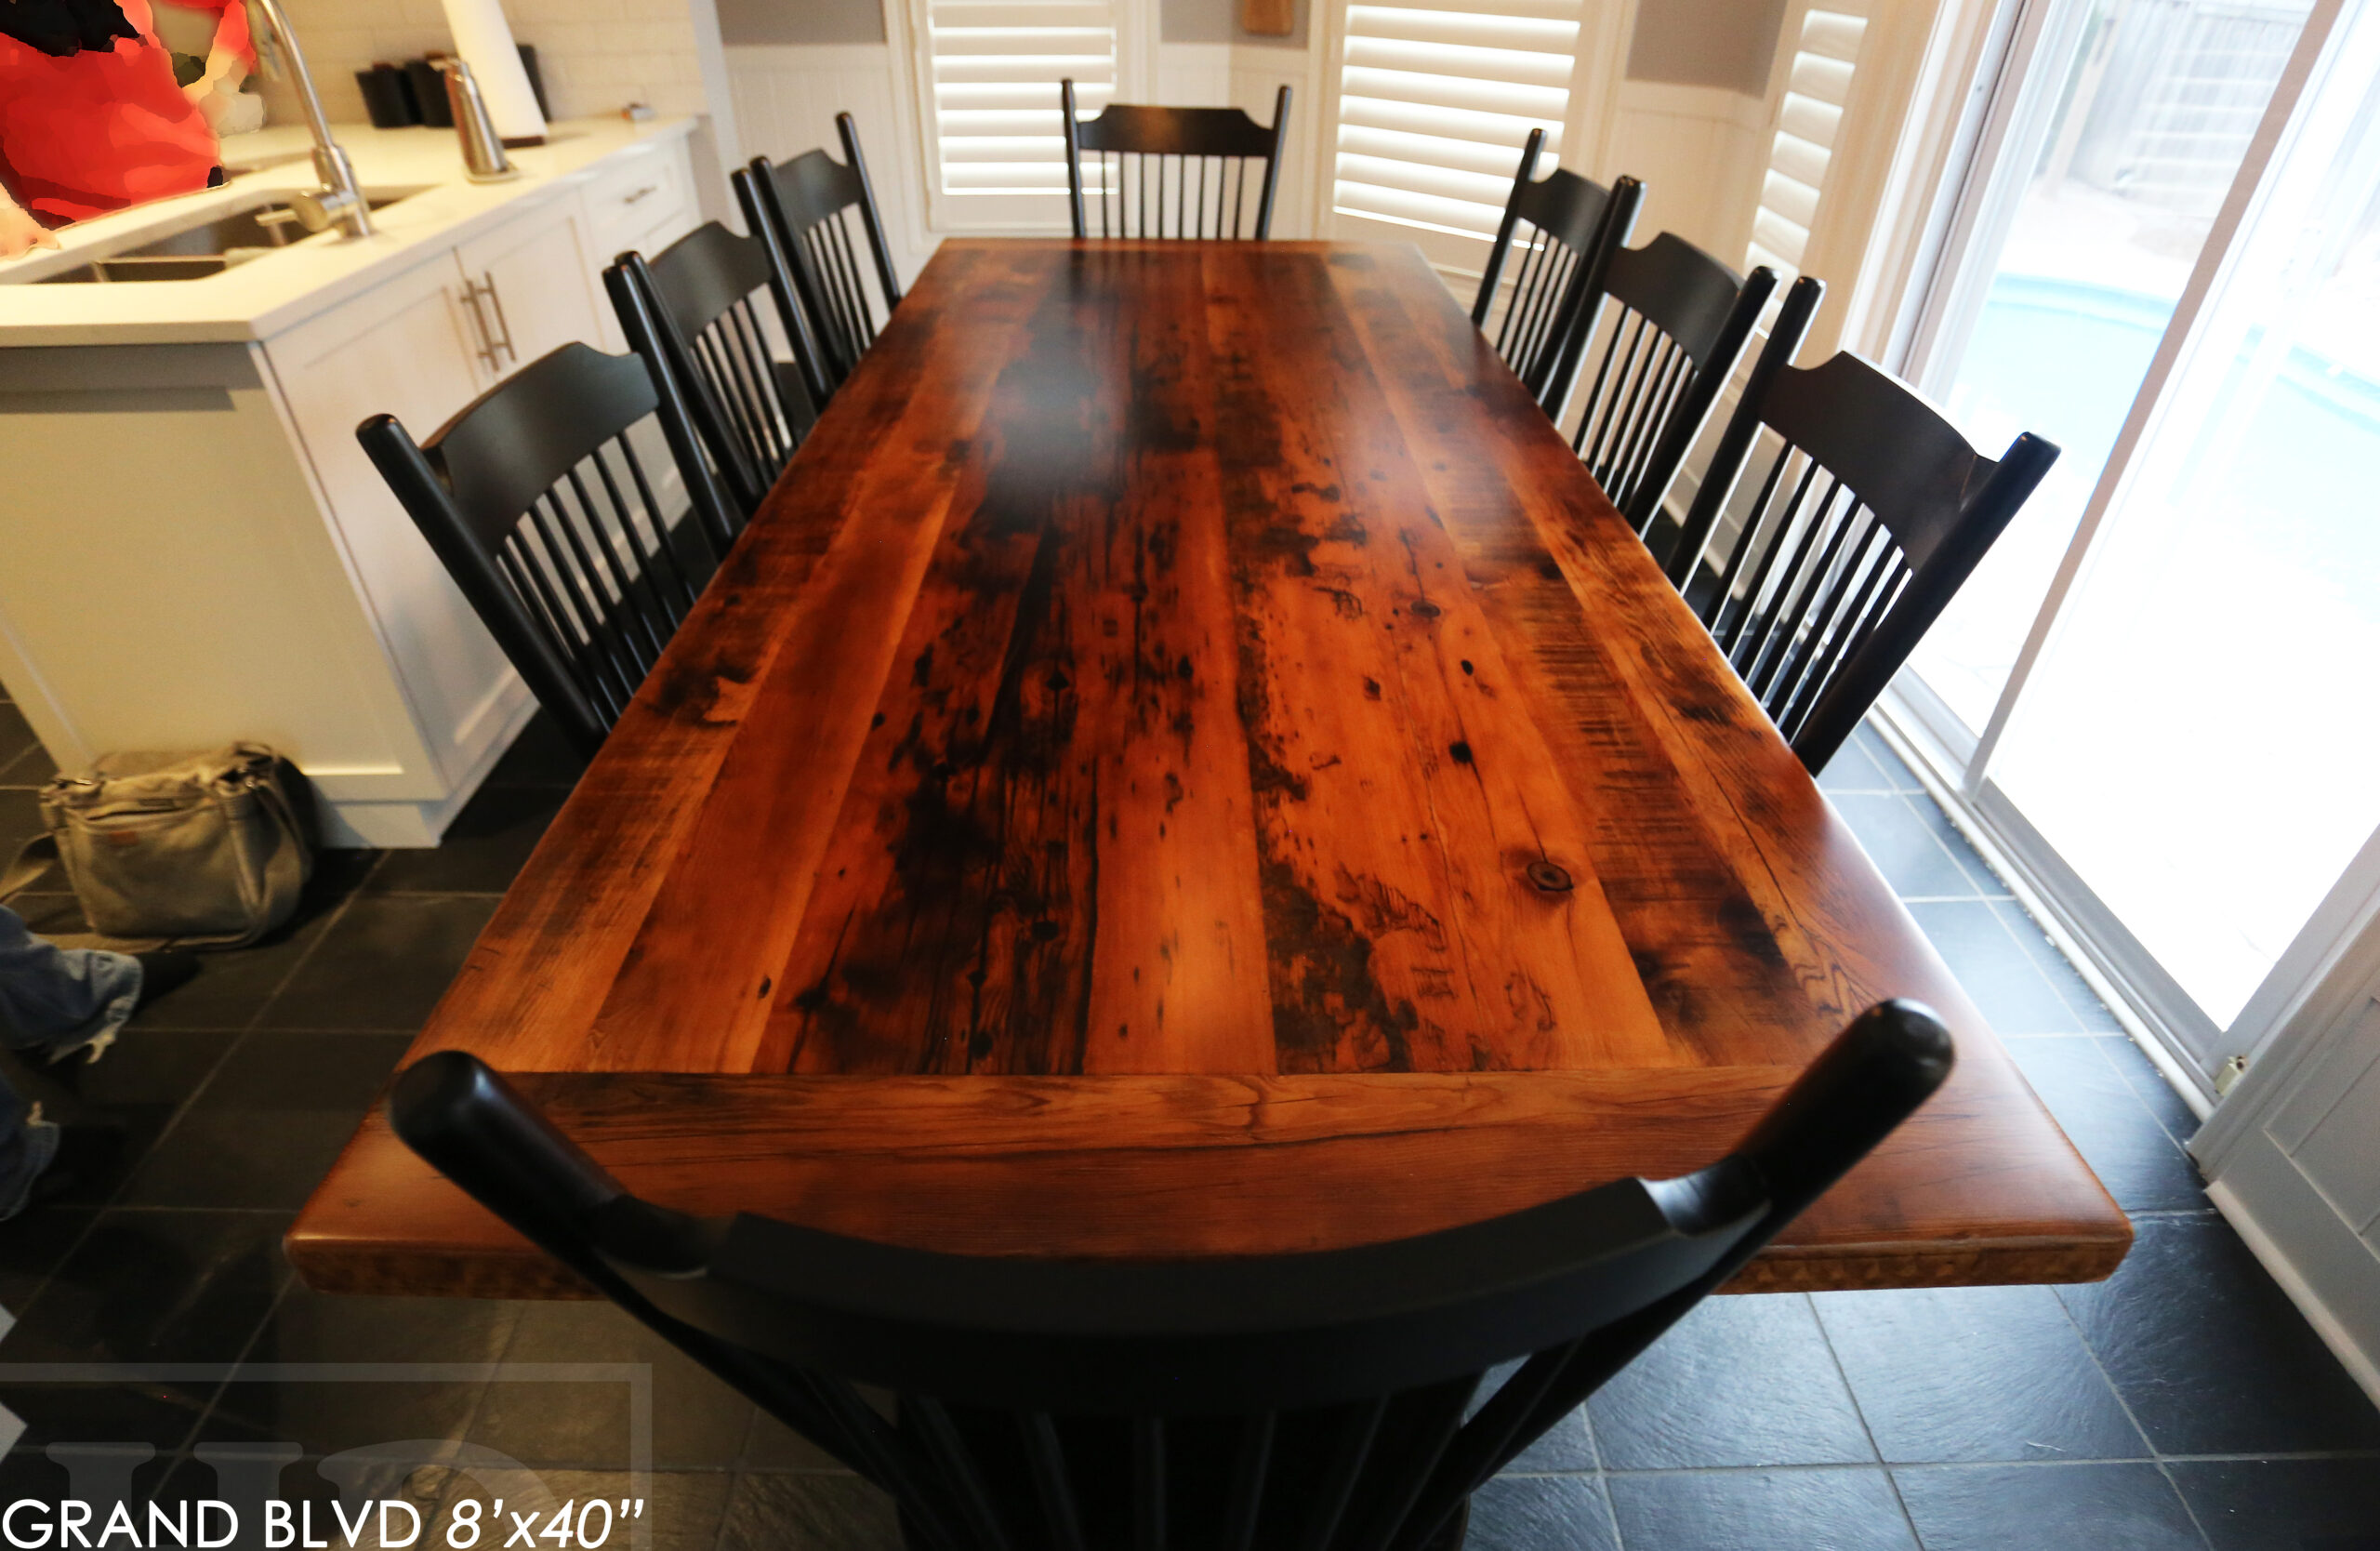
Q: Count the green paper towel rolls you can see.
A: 0